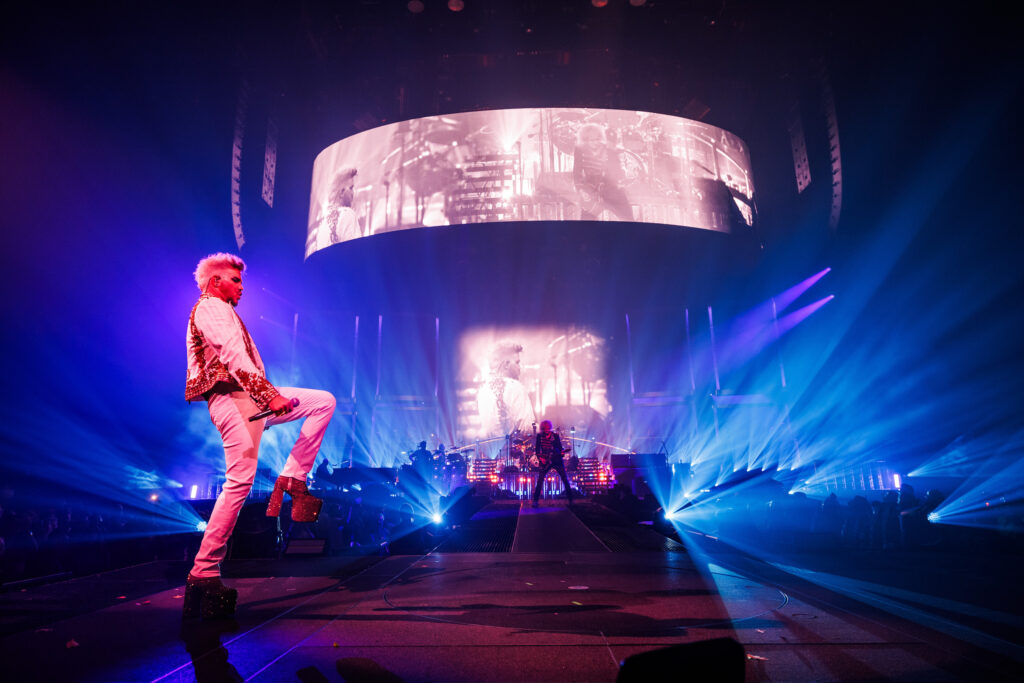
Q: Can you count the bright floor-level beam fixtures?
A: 4